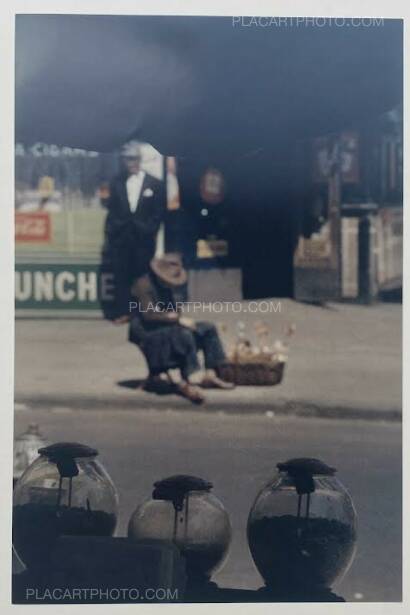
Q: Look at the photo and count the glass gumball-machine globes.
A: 3